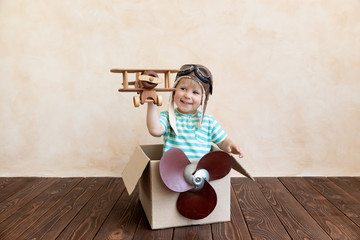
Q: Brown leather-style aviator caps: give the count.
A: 1